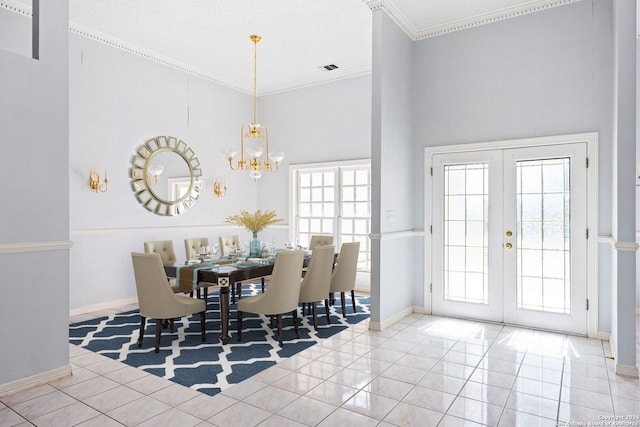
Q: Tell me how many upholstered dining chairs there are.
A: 8